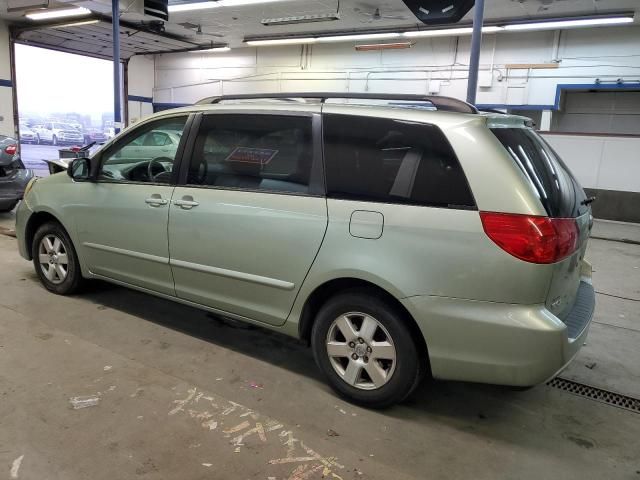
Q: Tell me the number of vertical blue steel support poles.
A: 2